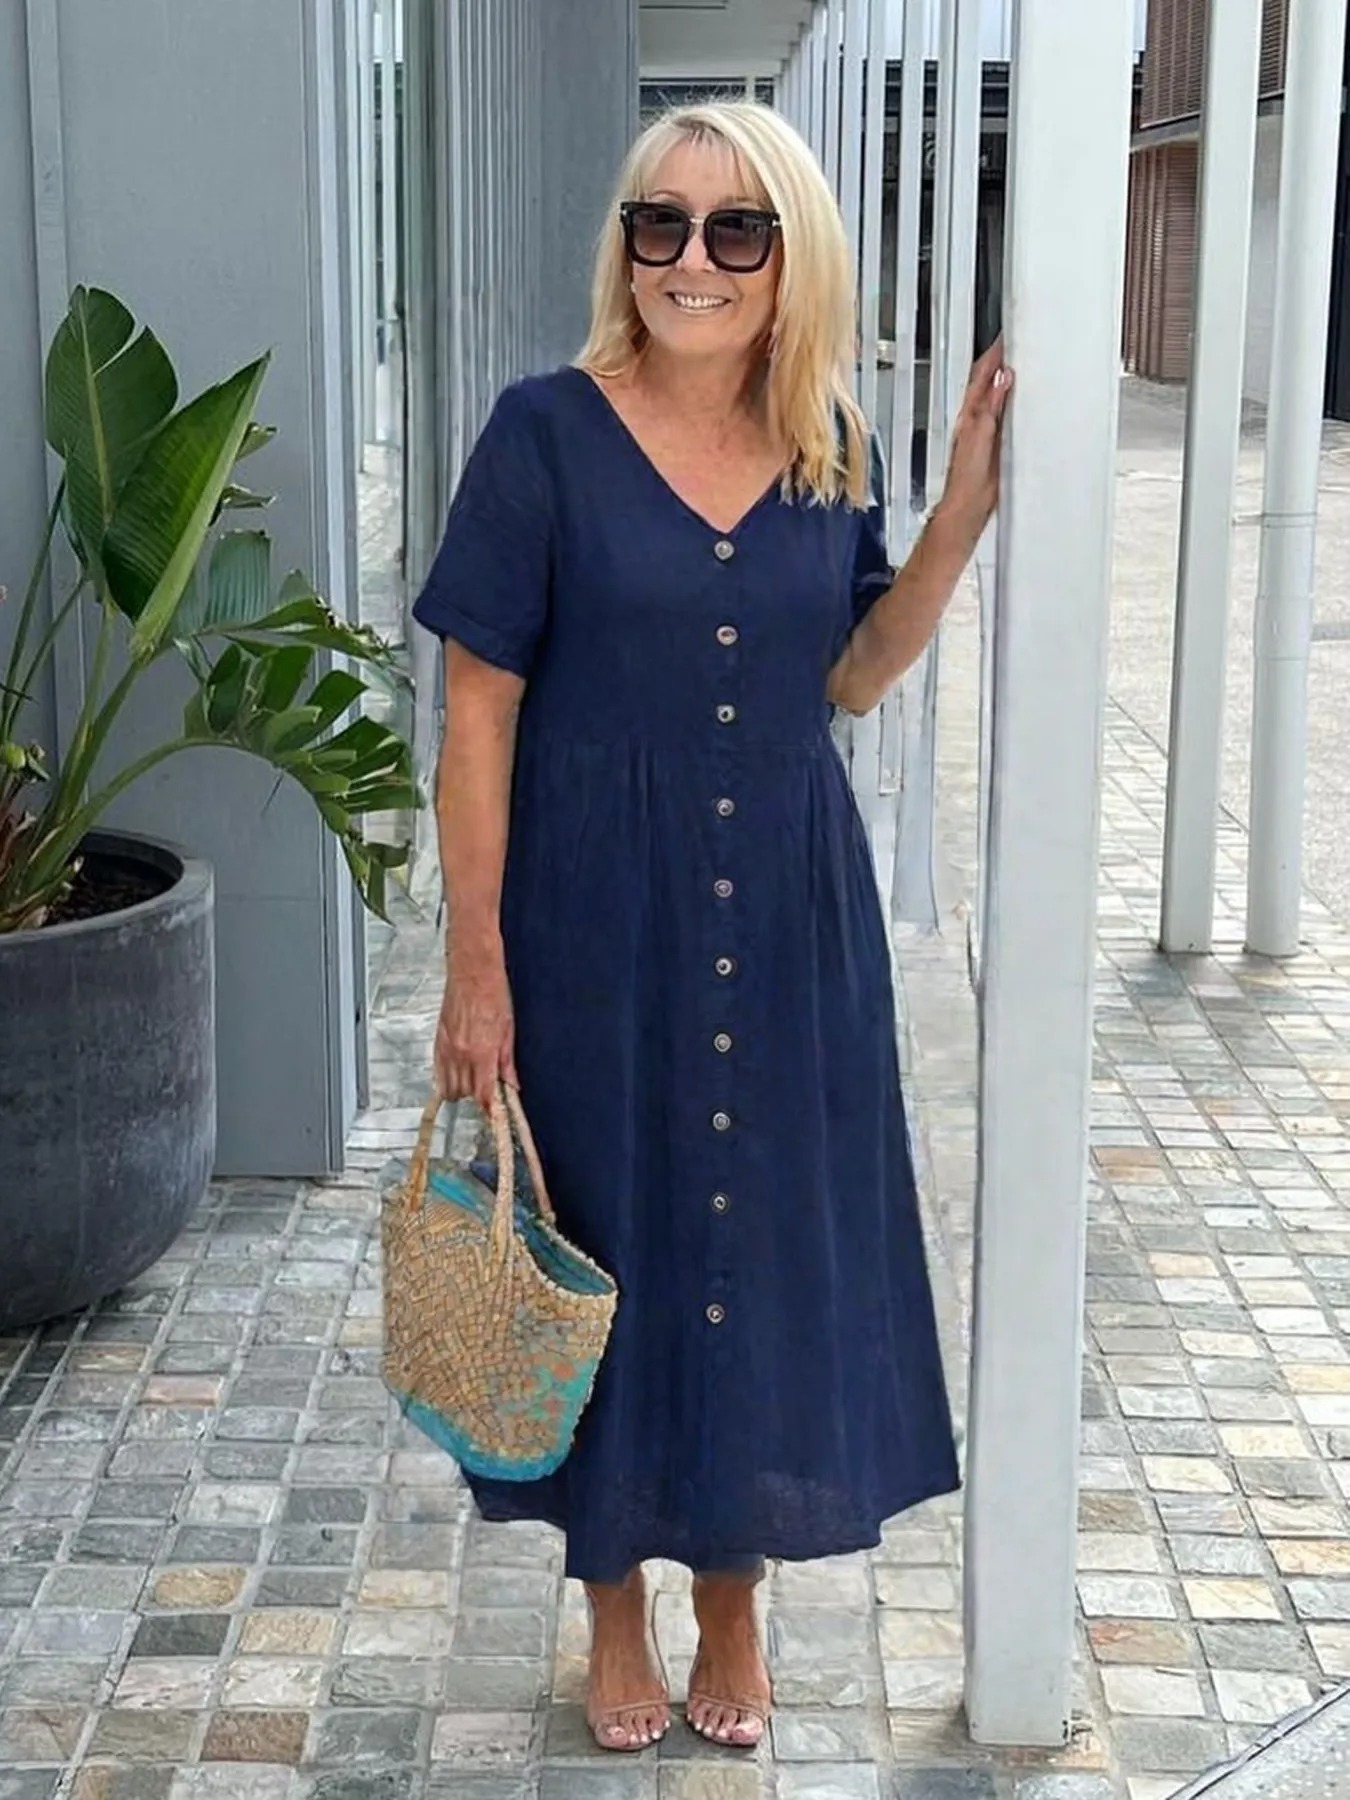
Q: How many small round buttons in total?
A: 10